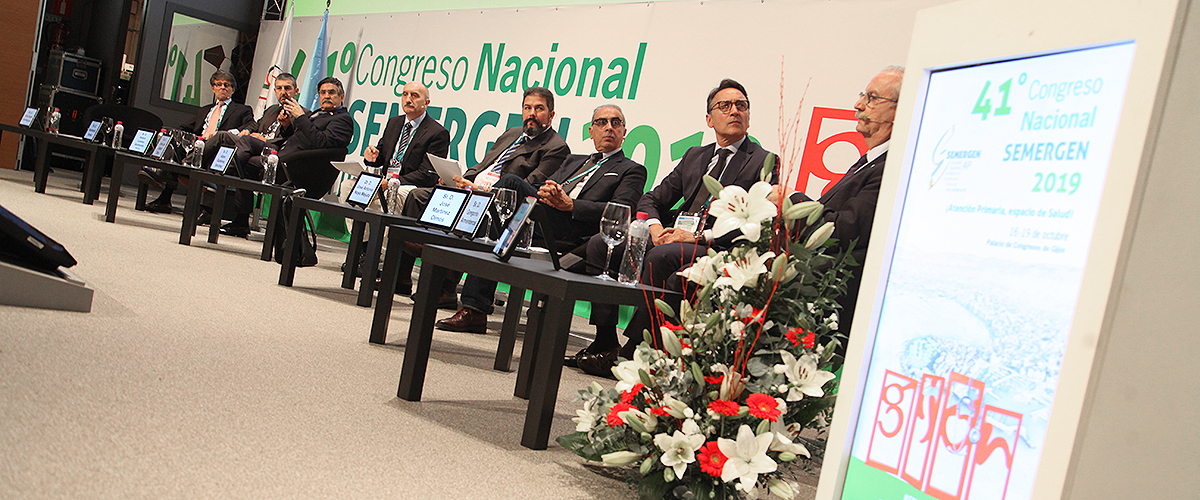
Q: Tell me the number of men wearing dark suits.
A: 8